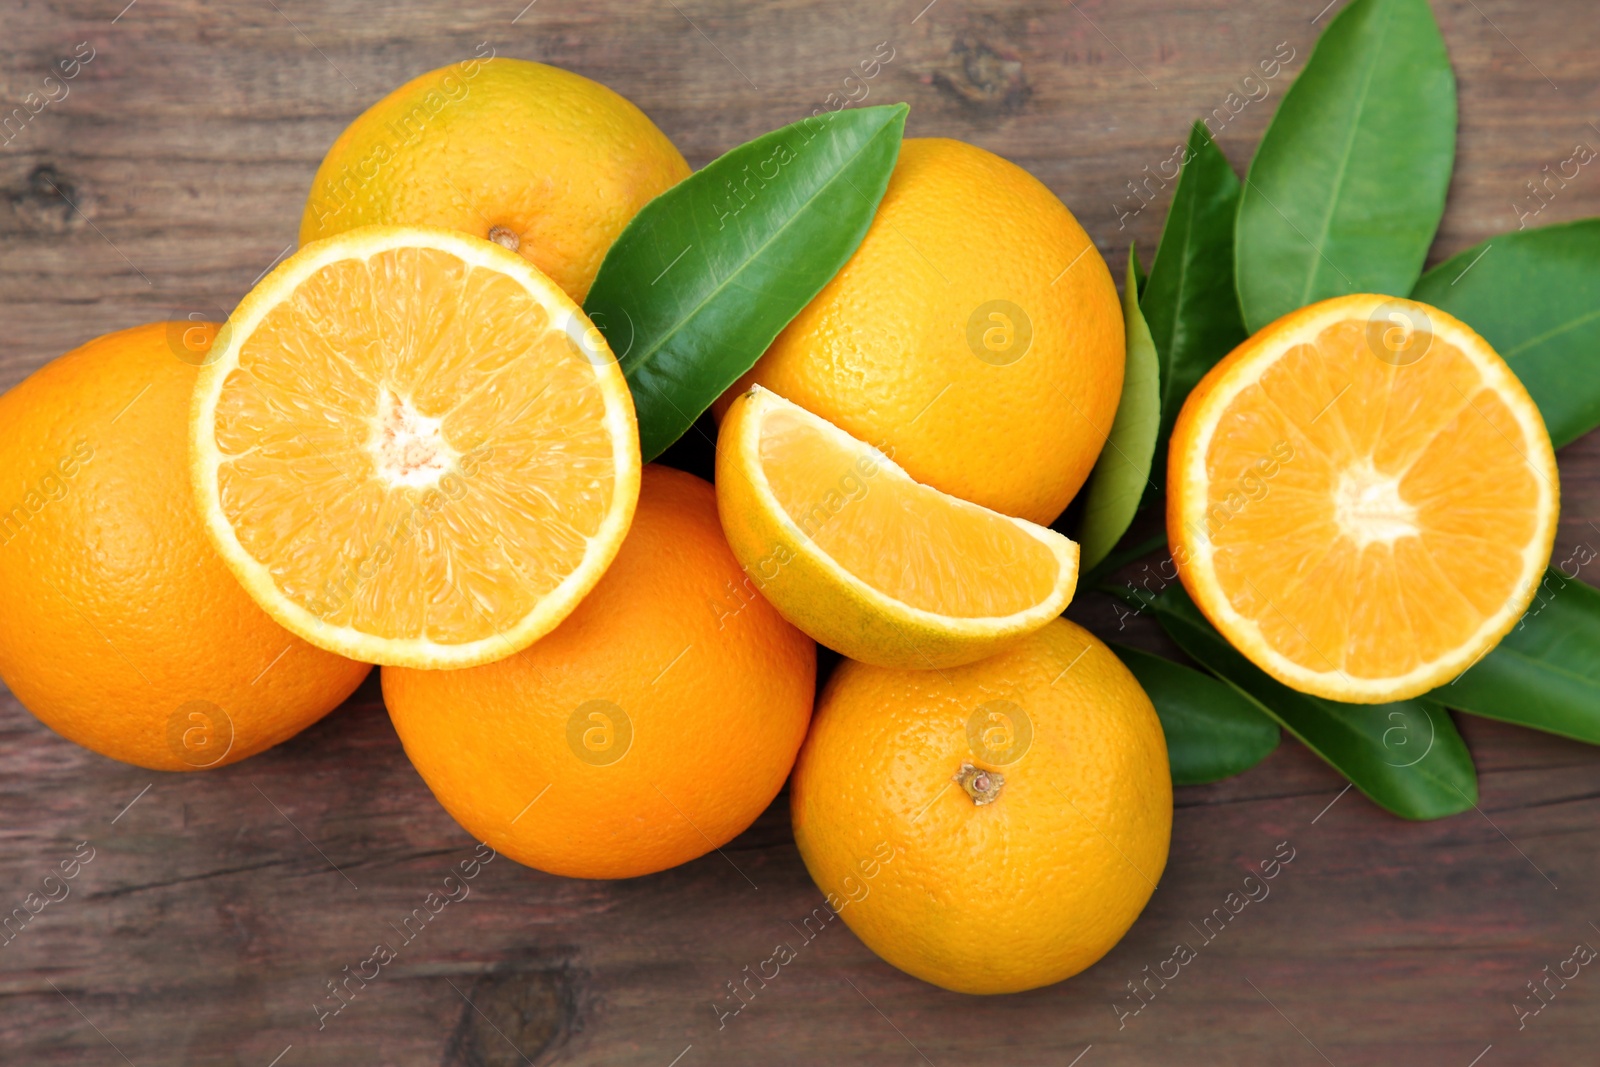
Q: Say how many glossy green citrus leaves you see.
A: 8